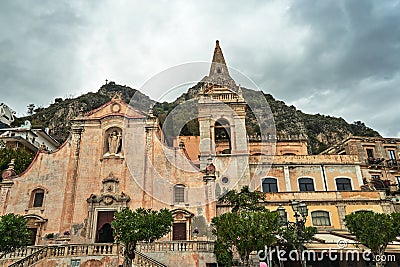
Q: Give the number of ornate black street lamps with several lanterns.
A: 1